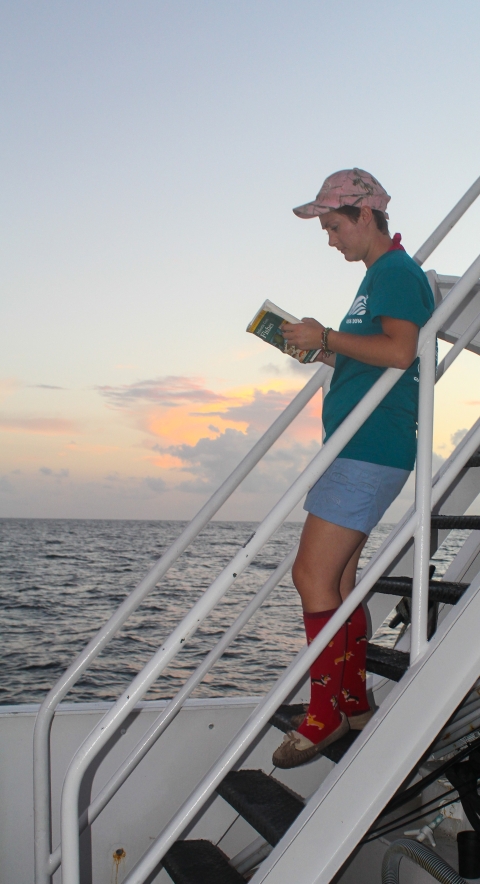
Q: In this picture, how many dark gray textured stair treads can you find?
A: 7